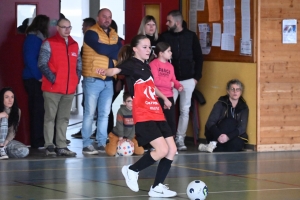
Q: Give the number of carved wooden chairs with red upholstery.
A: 0